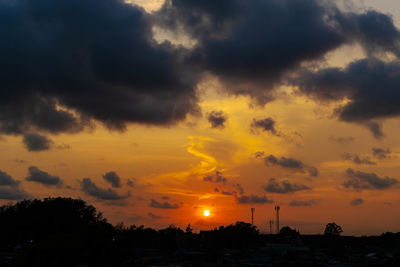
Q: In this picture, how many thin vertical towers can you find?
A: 3